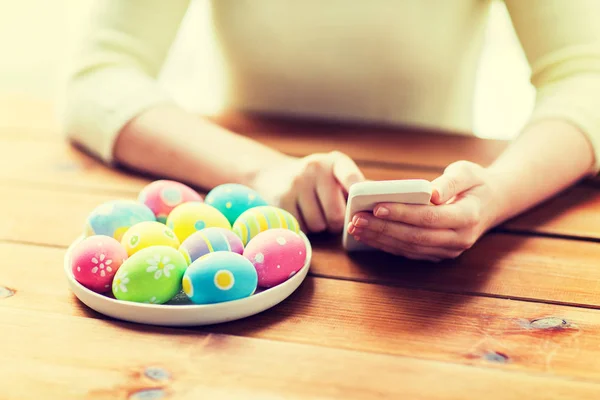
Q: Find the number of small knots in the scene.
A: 5